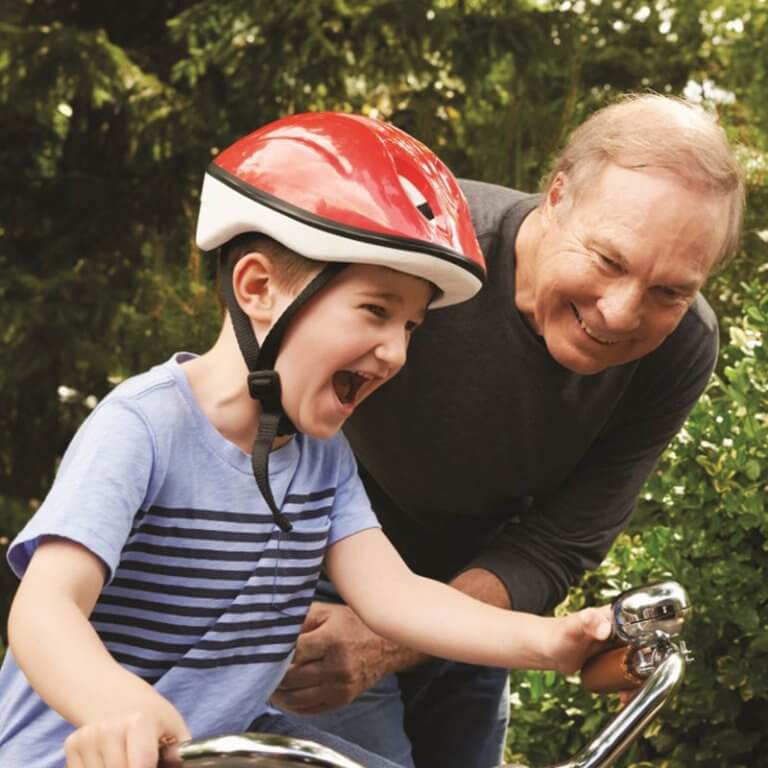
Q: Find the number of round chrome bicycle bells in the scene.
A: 1